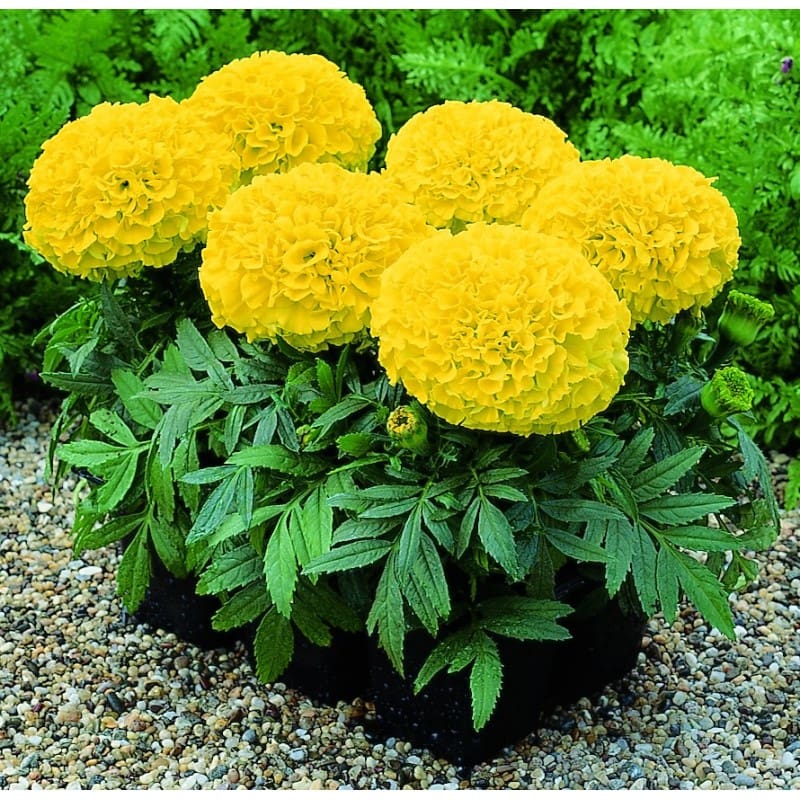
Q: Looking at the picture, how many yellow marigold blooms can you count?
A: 6